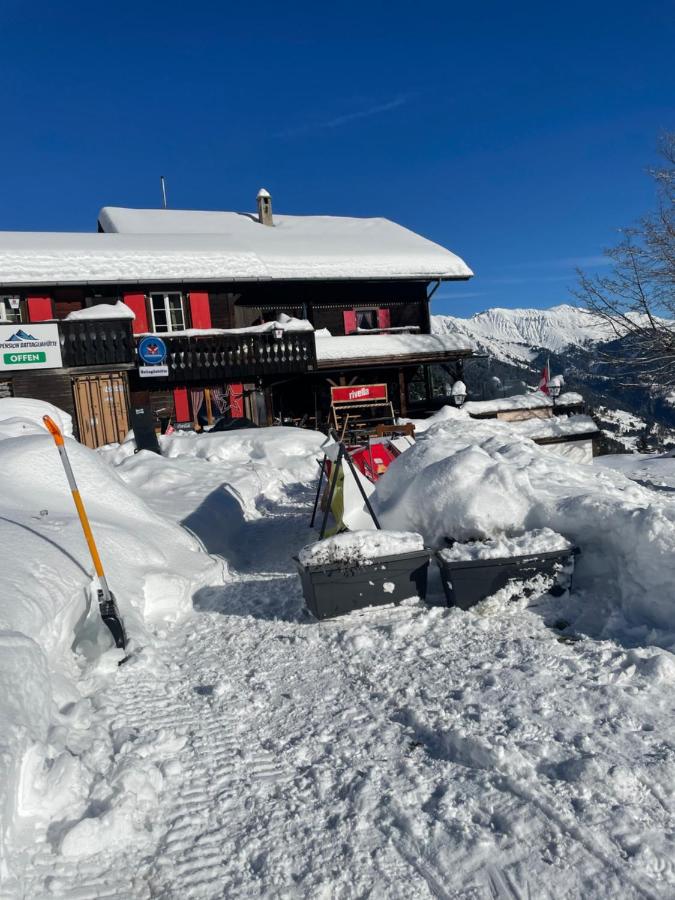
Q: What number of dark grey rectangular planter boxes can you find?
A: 2